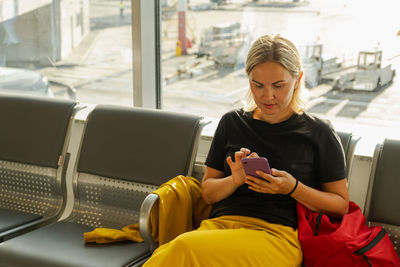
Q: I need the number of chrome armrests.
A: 1